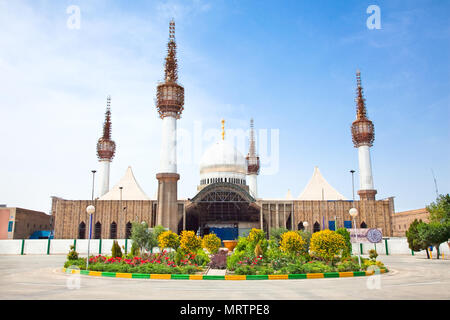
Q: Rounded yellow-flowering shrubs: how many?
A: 6